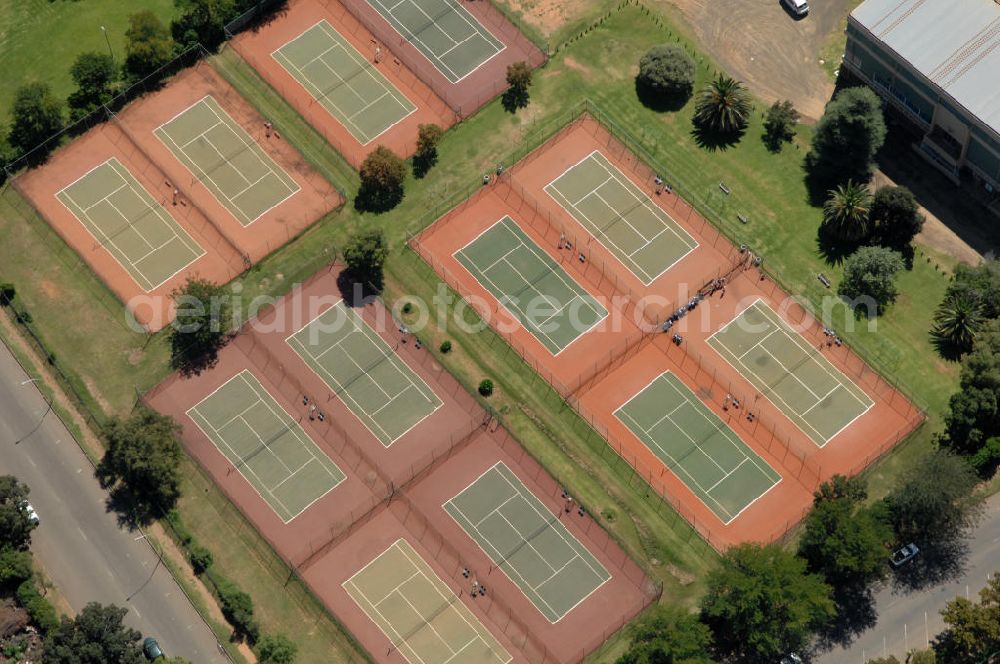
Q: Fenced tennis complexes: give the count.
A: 4